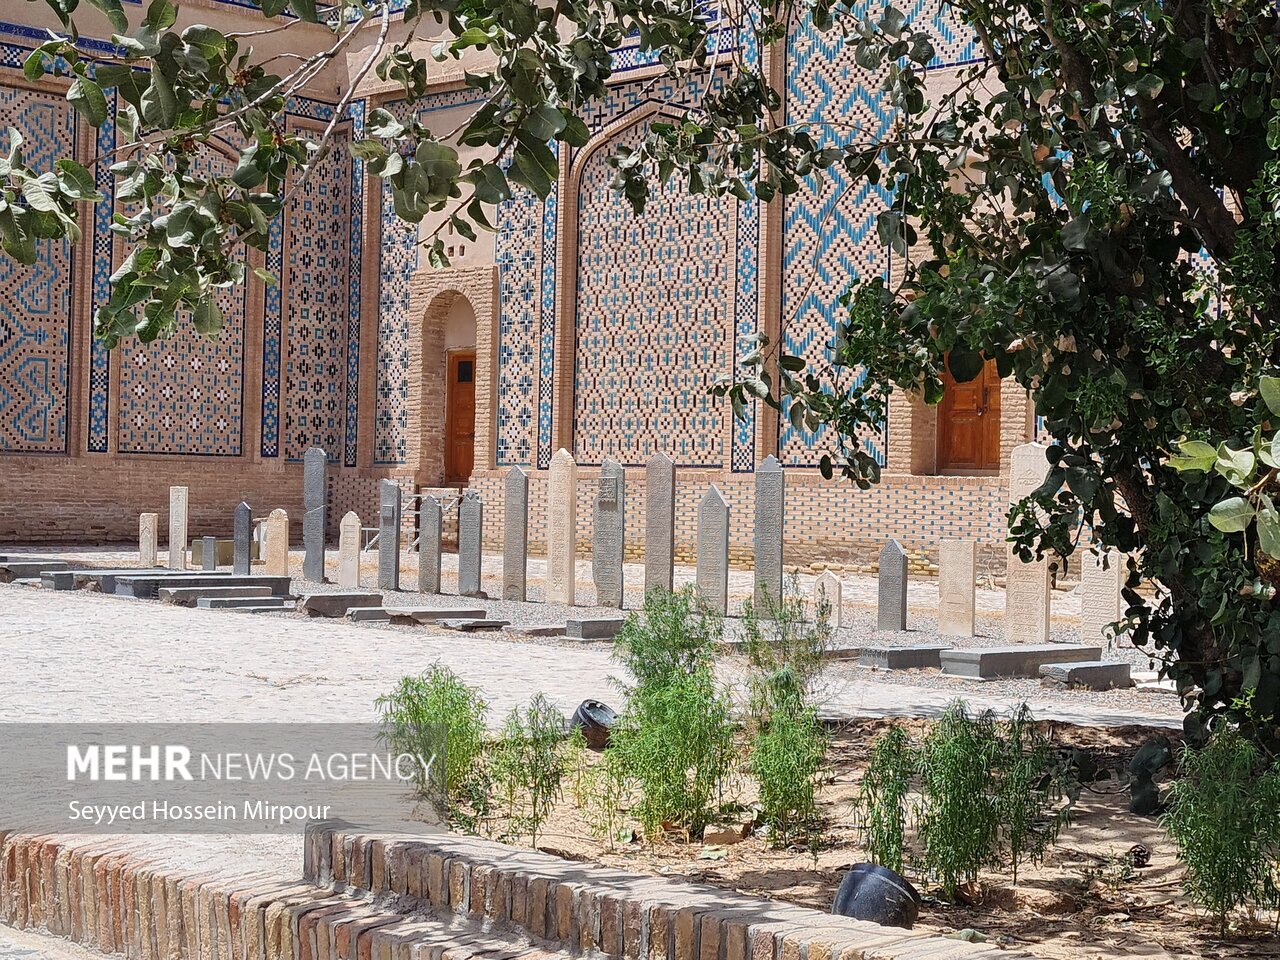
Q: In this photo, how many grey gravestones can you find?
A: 12